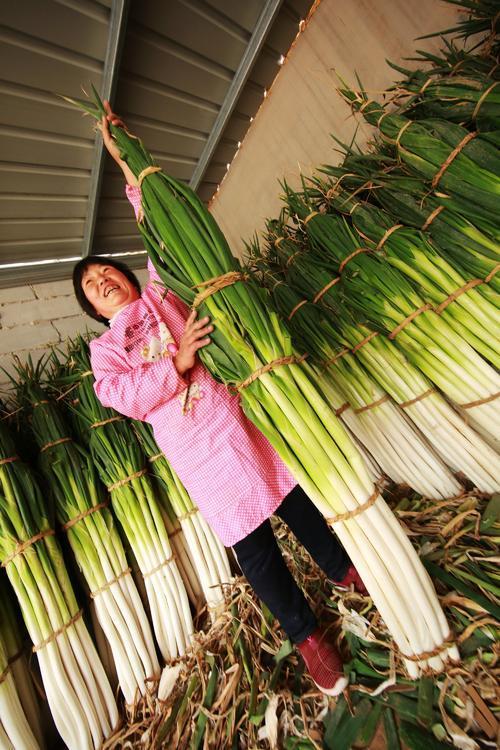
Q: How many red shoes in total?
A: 2